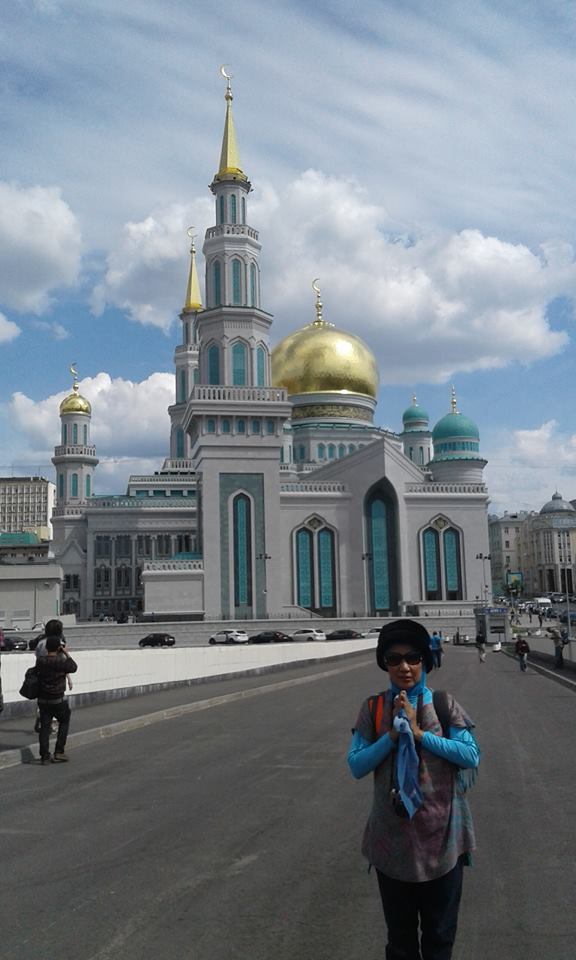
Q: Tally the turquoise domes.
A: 2